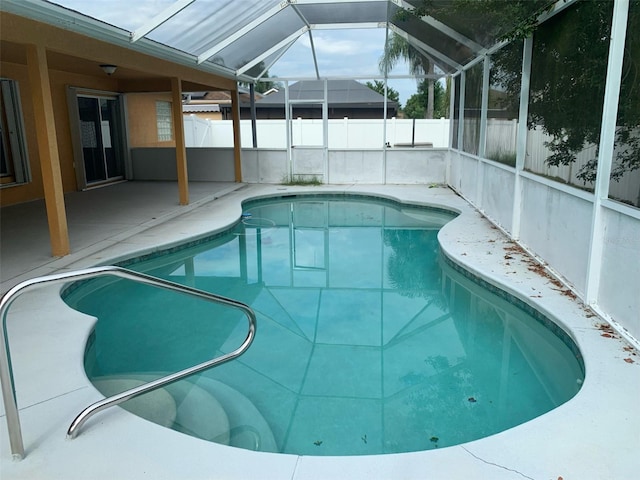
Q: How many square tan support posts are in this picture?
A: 3